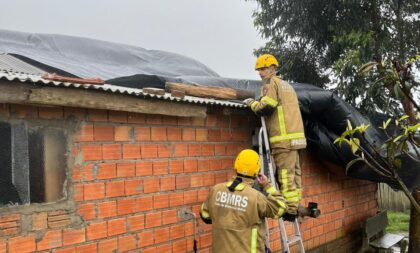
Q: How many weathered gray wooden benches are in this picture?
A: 1